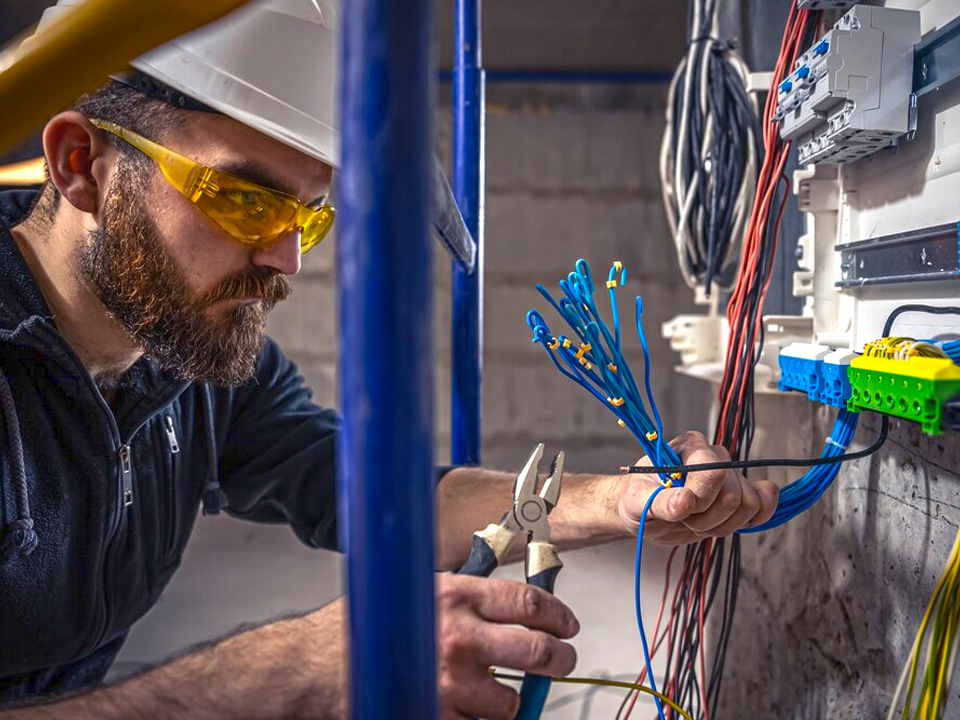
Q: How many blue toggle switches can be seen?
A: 3